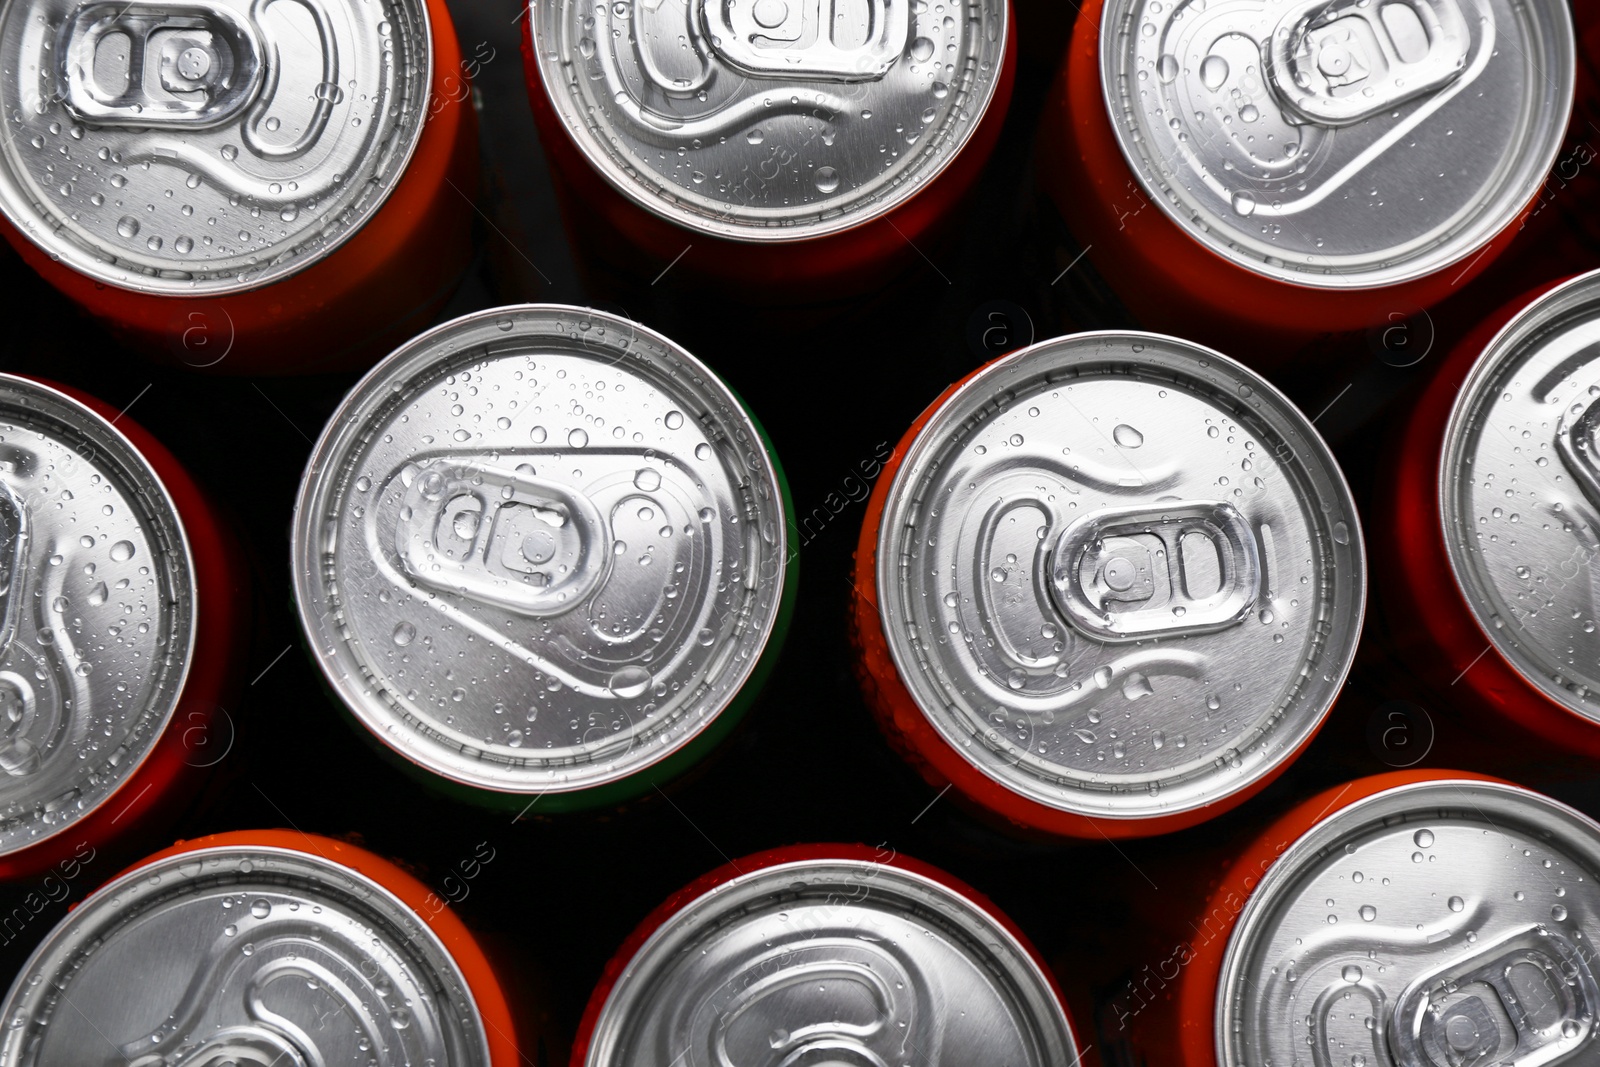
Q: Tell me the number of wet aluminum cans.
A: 10